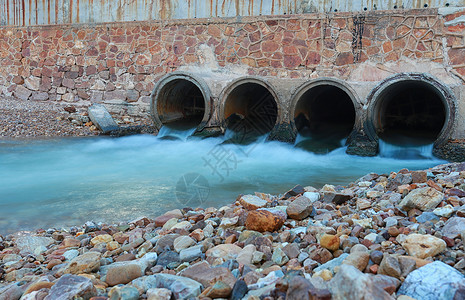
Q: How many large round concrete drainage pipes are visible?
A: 4